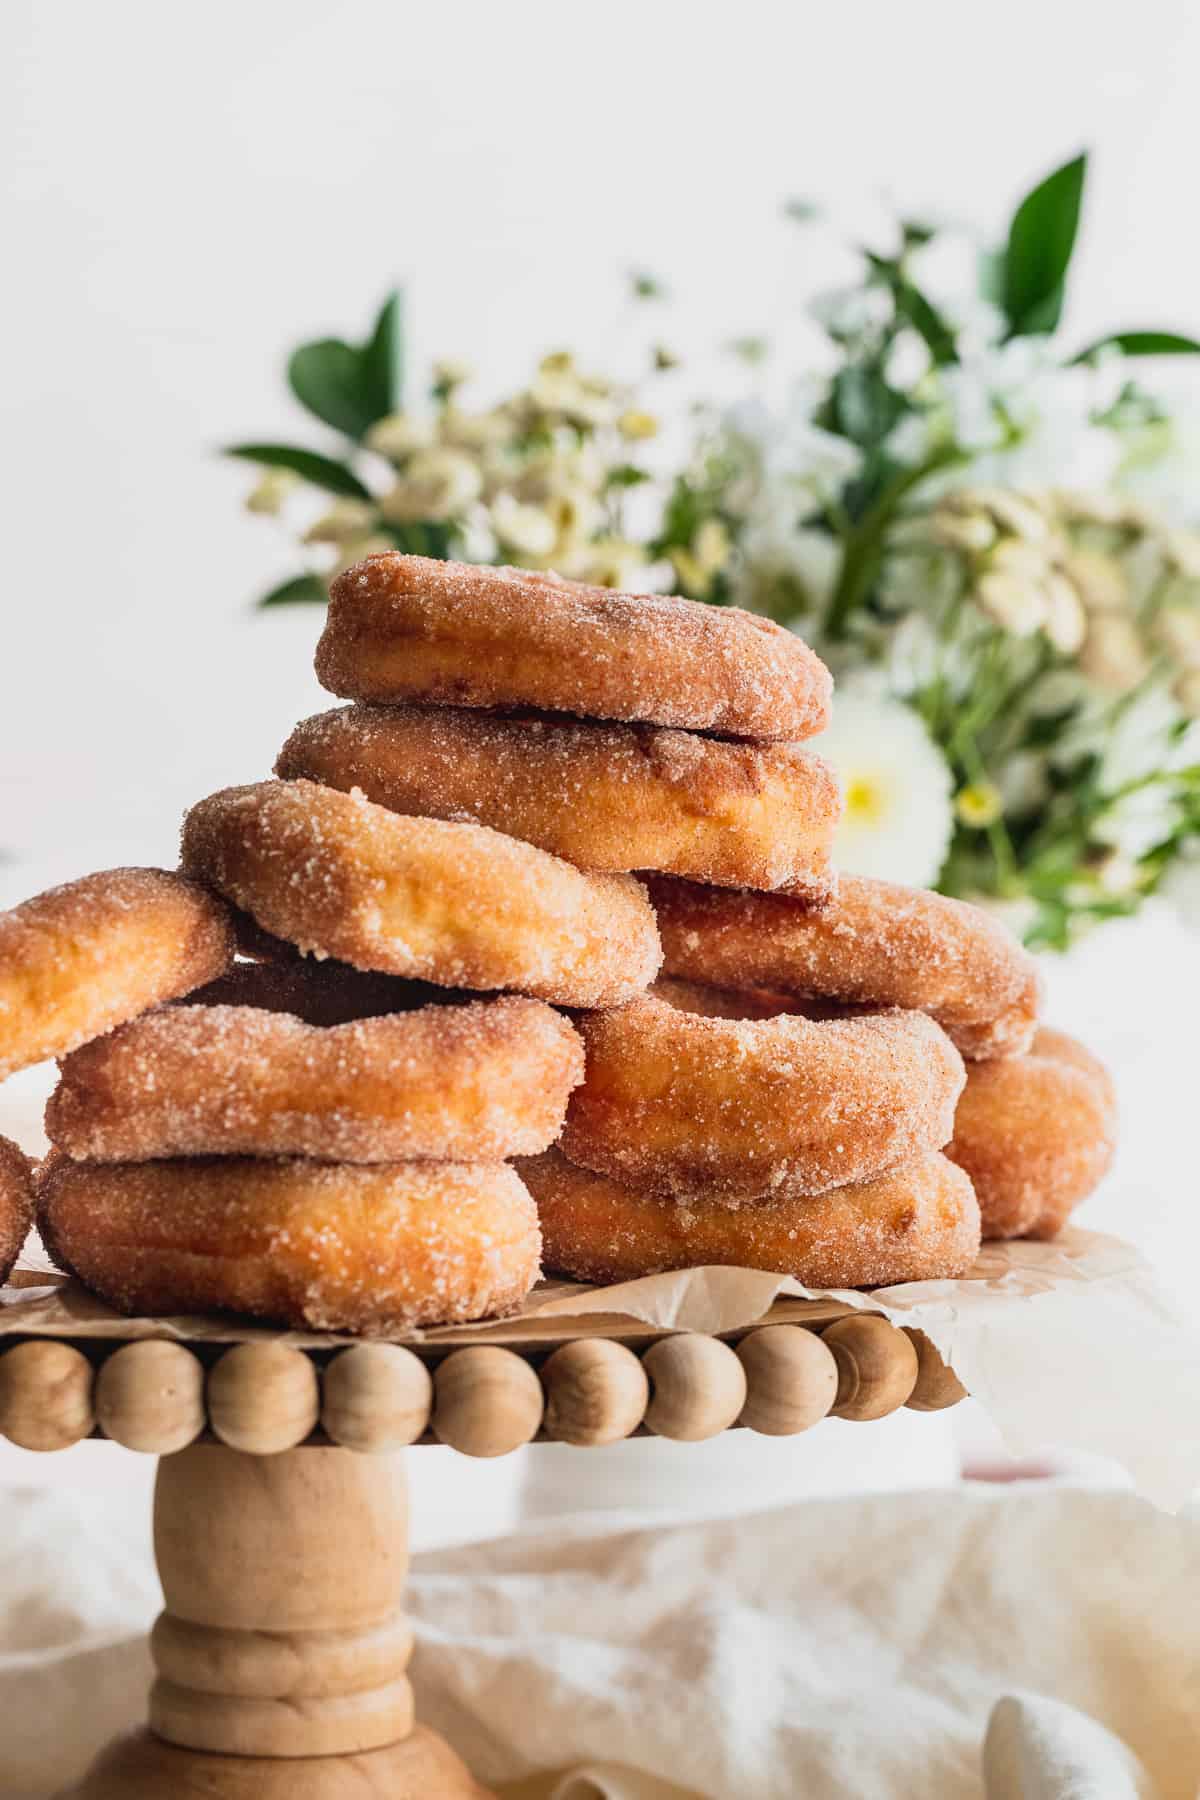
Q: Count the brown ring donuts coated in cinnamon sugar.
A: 11